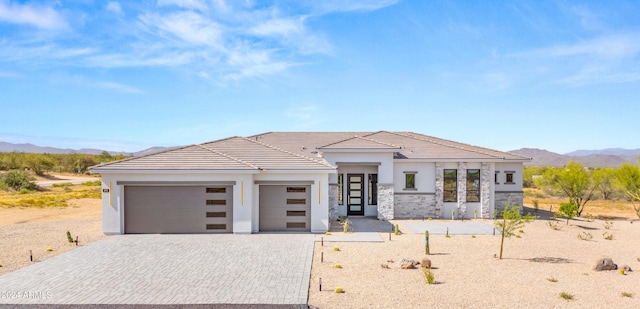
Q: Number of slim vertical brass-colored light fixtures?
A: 3